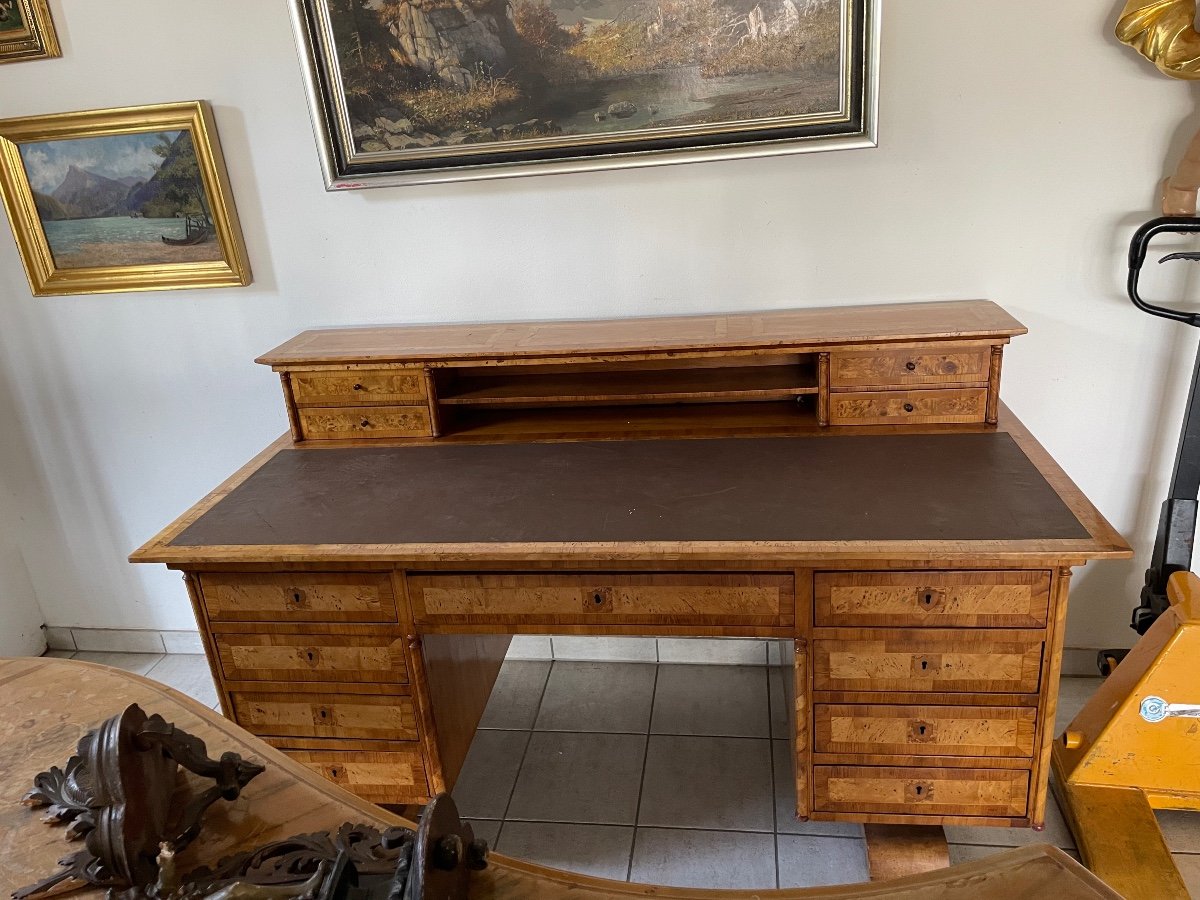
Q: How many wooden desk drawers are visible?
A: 13